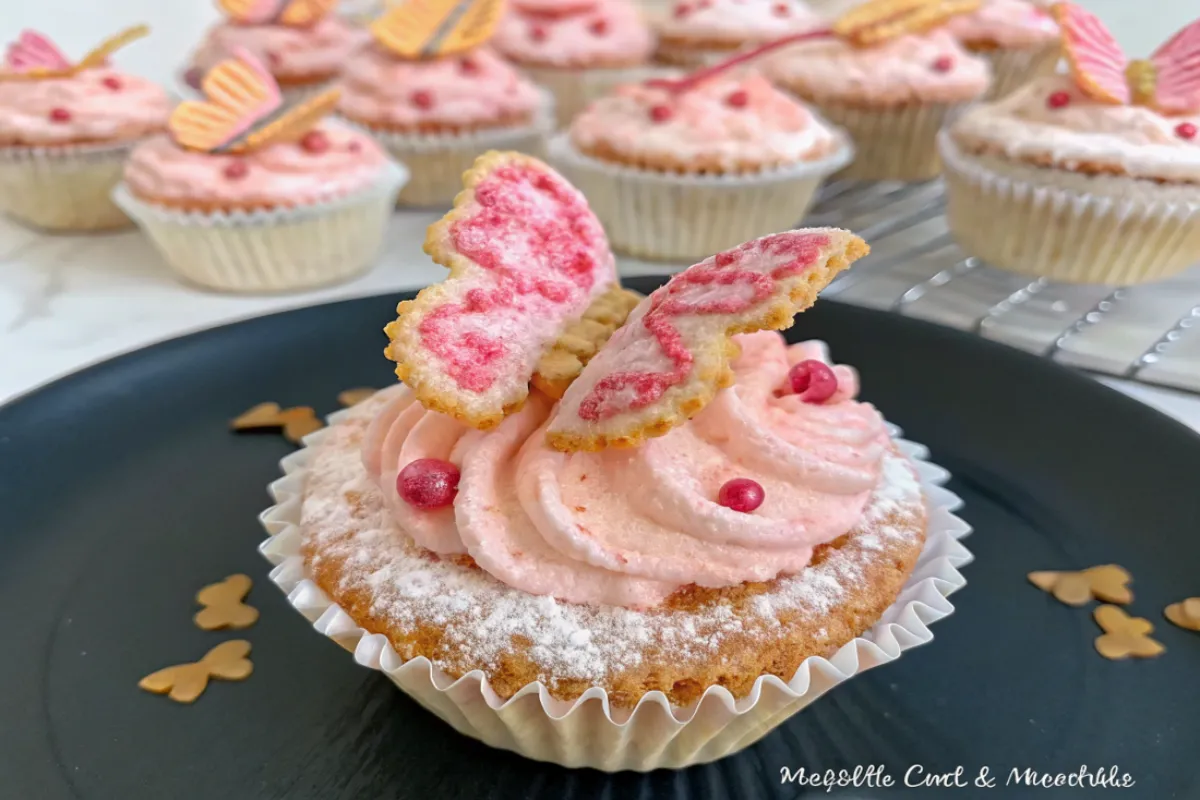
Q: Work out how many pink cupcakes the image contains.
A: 11